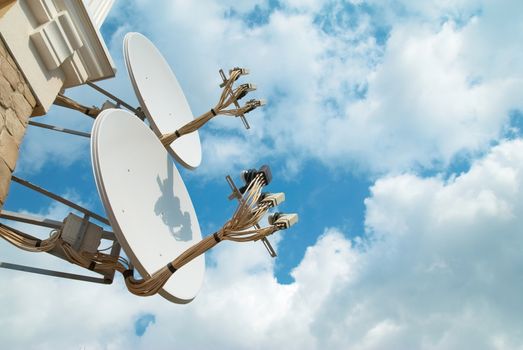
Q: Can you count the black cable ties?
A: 8